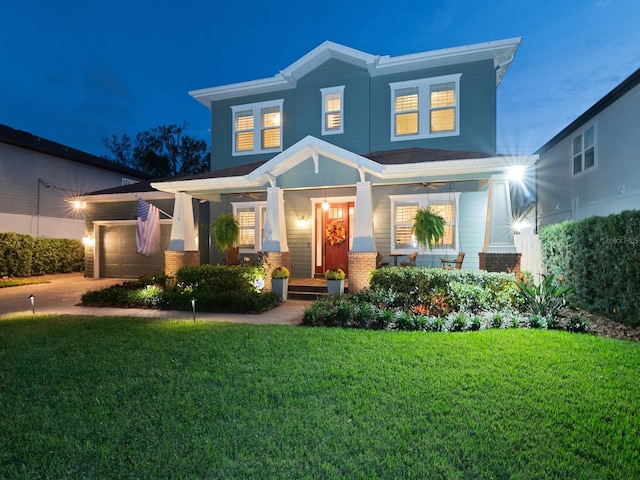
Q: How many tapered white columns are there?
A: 4